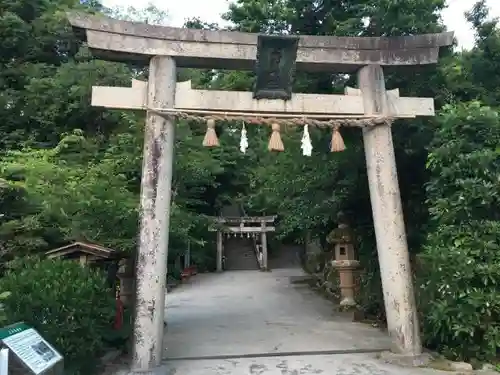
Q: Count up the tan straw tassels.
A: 3